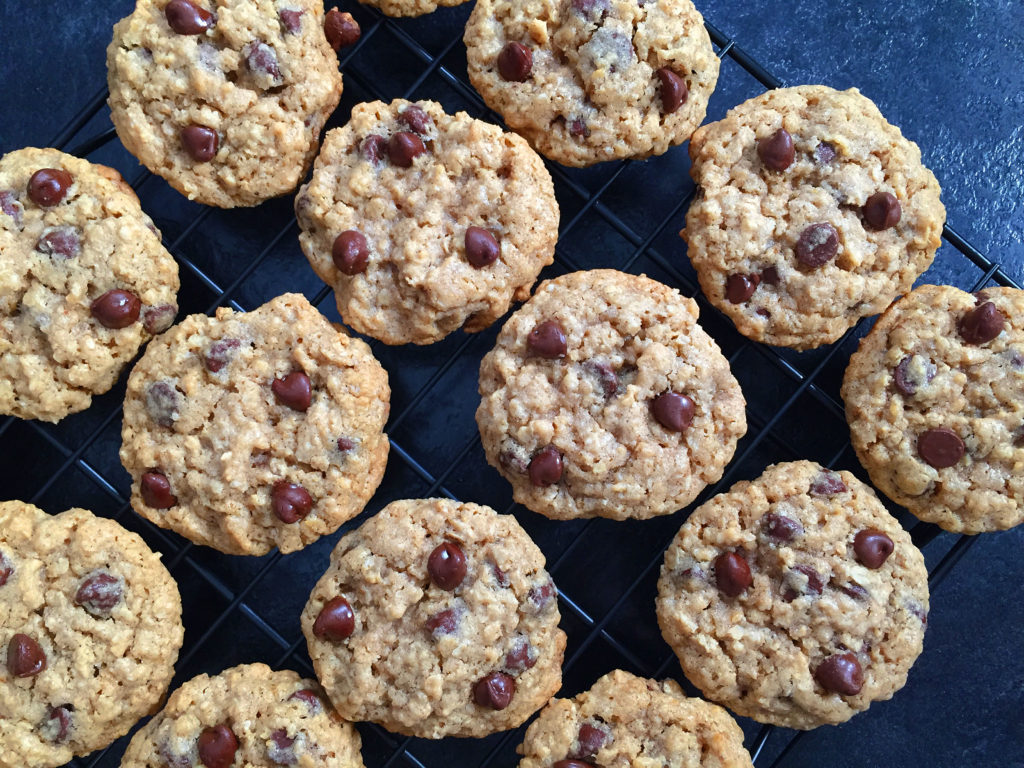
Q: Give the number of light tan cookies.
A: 14